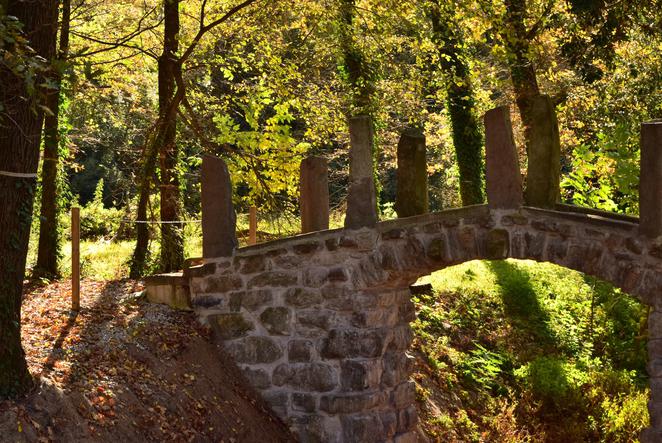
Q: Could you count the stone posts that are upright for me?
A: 7